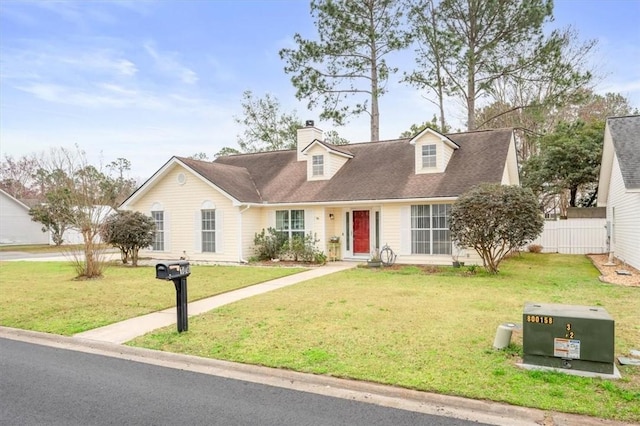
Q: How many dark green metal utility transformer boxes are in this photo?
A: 1